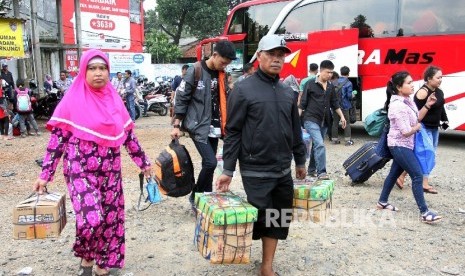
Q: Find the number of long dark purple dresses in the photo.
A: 1